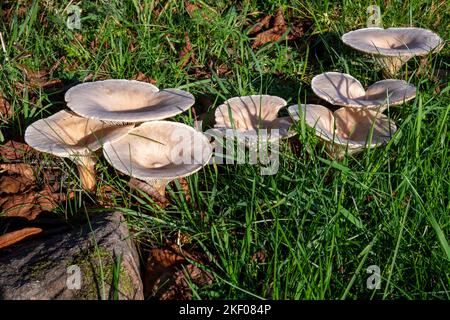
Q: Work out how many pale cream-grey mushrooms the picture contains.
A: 7